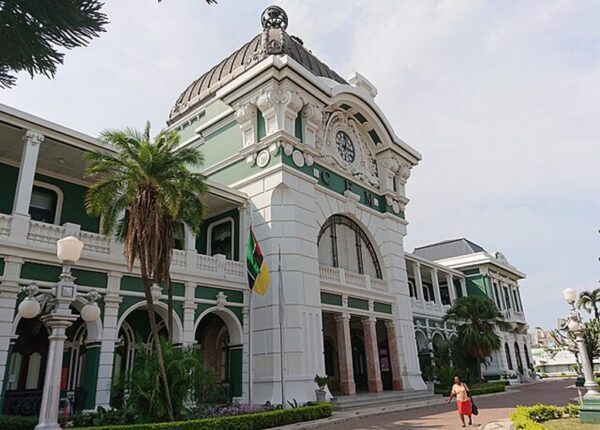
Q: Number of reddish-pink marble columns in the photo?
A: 3